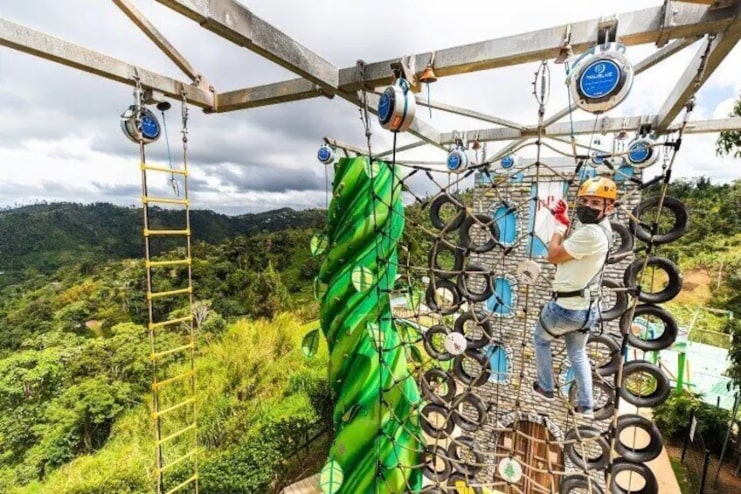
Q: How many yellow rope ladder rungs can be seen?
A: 12